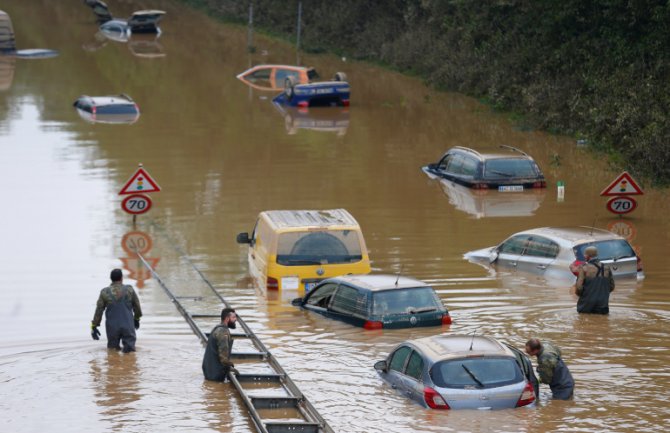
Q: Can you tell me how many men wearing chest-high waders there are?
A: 4